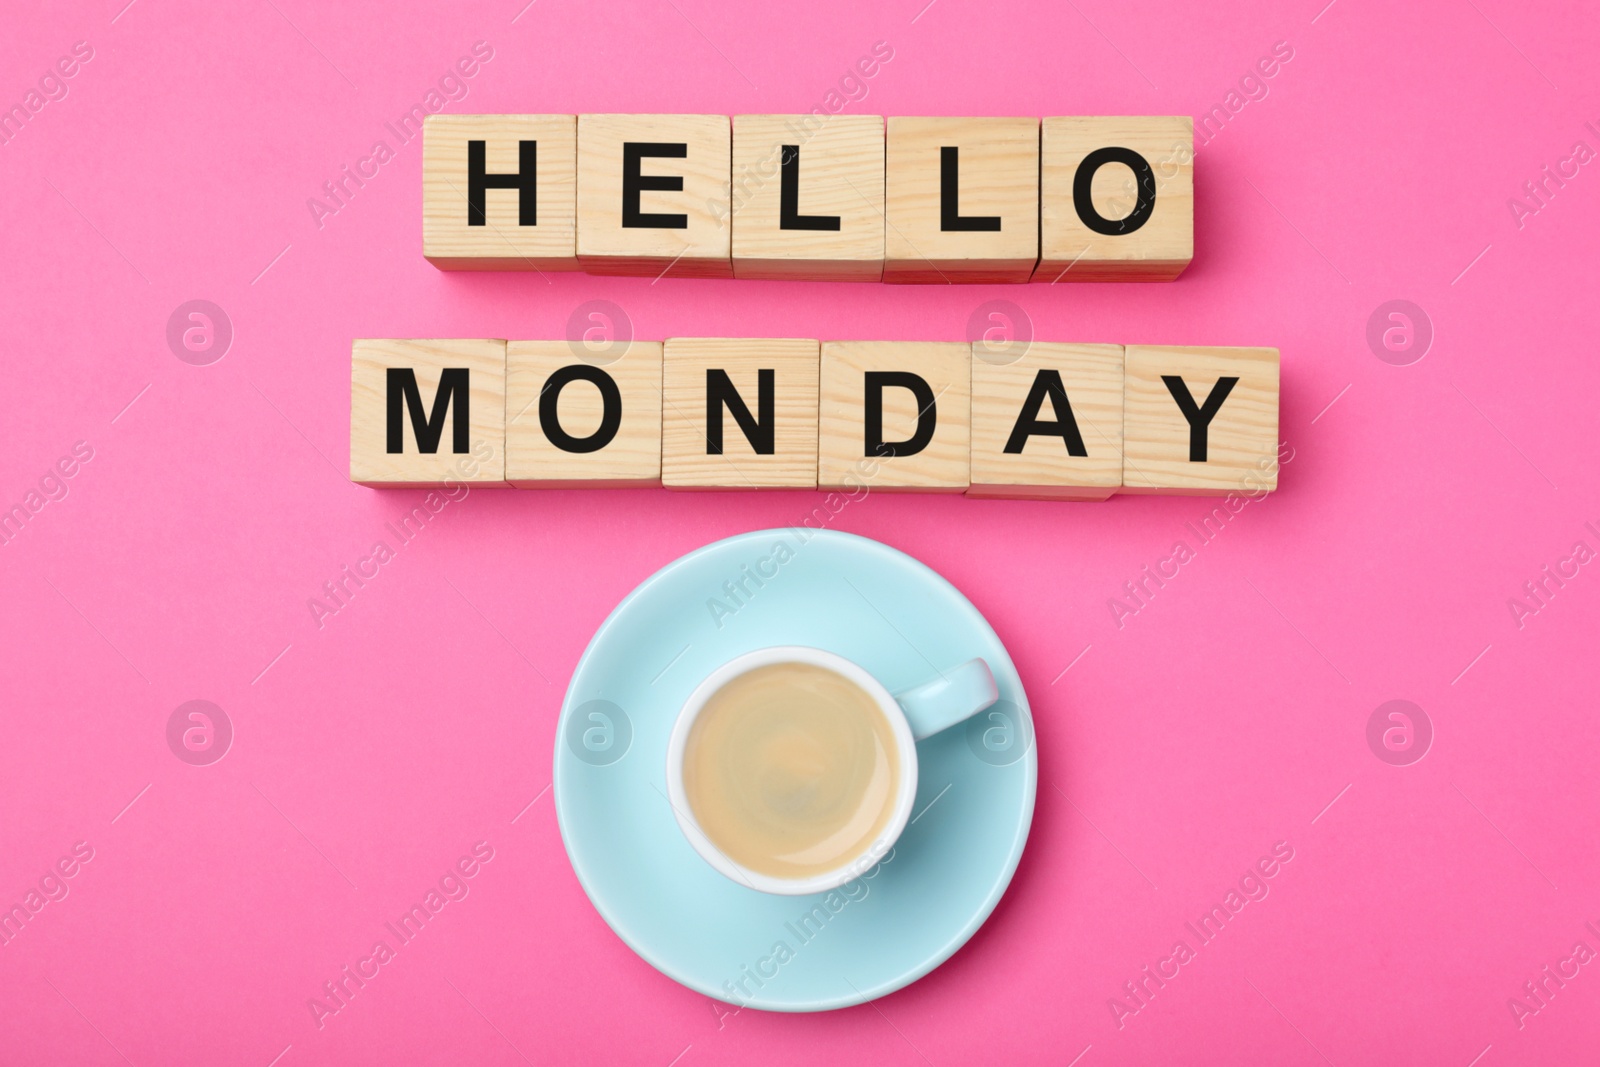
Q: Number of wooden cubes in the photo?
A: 11